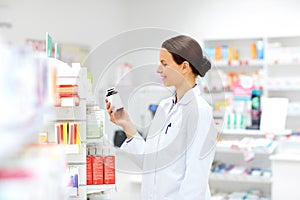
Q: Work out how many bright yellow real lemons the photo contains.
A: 0